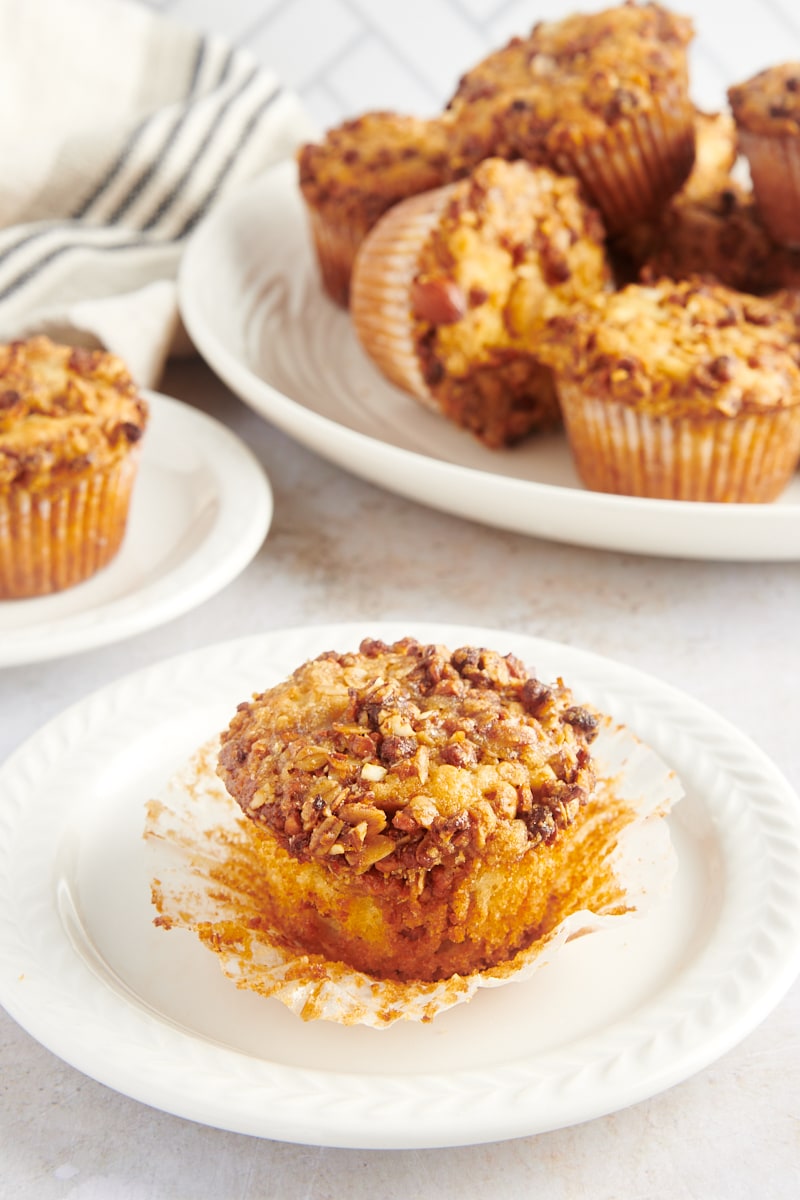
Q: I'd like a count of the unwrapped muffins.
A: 1